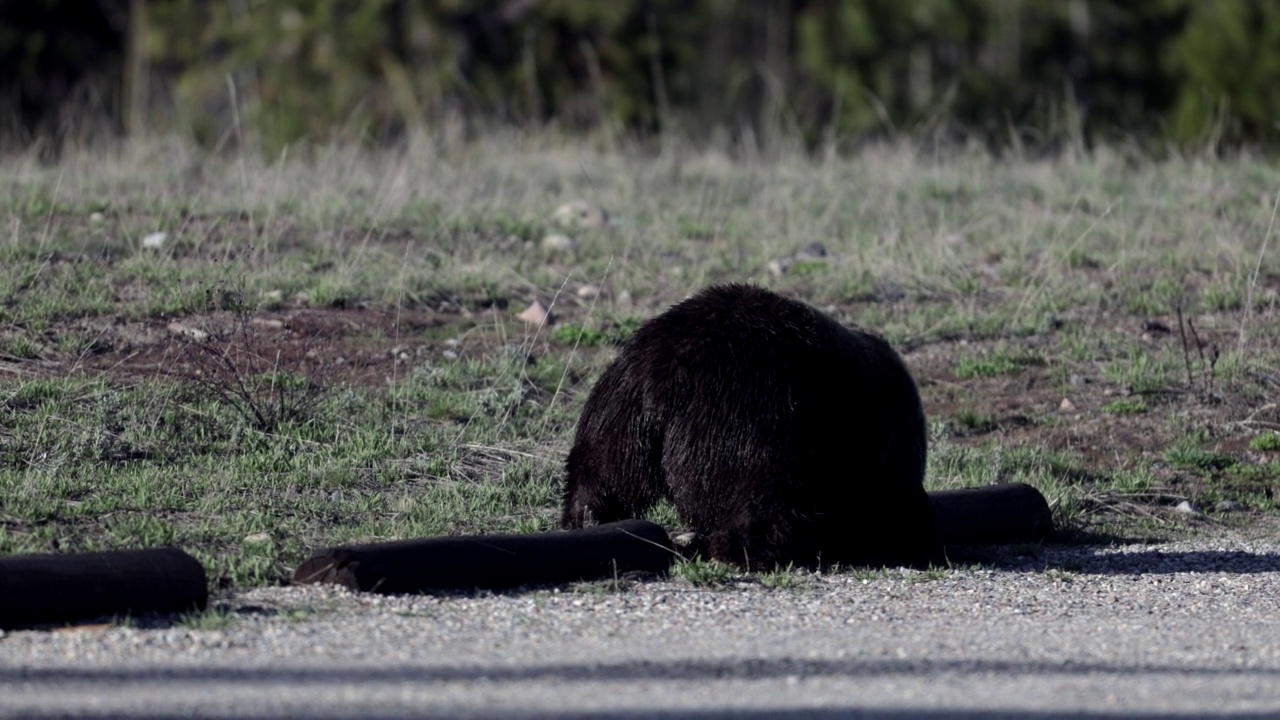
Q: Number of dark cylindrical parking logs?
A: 3